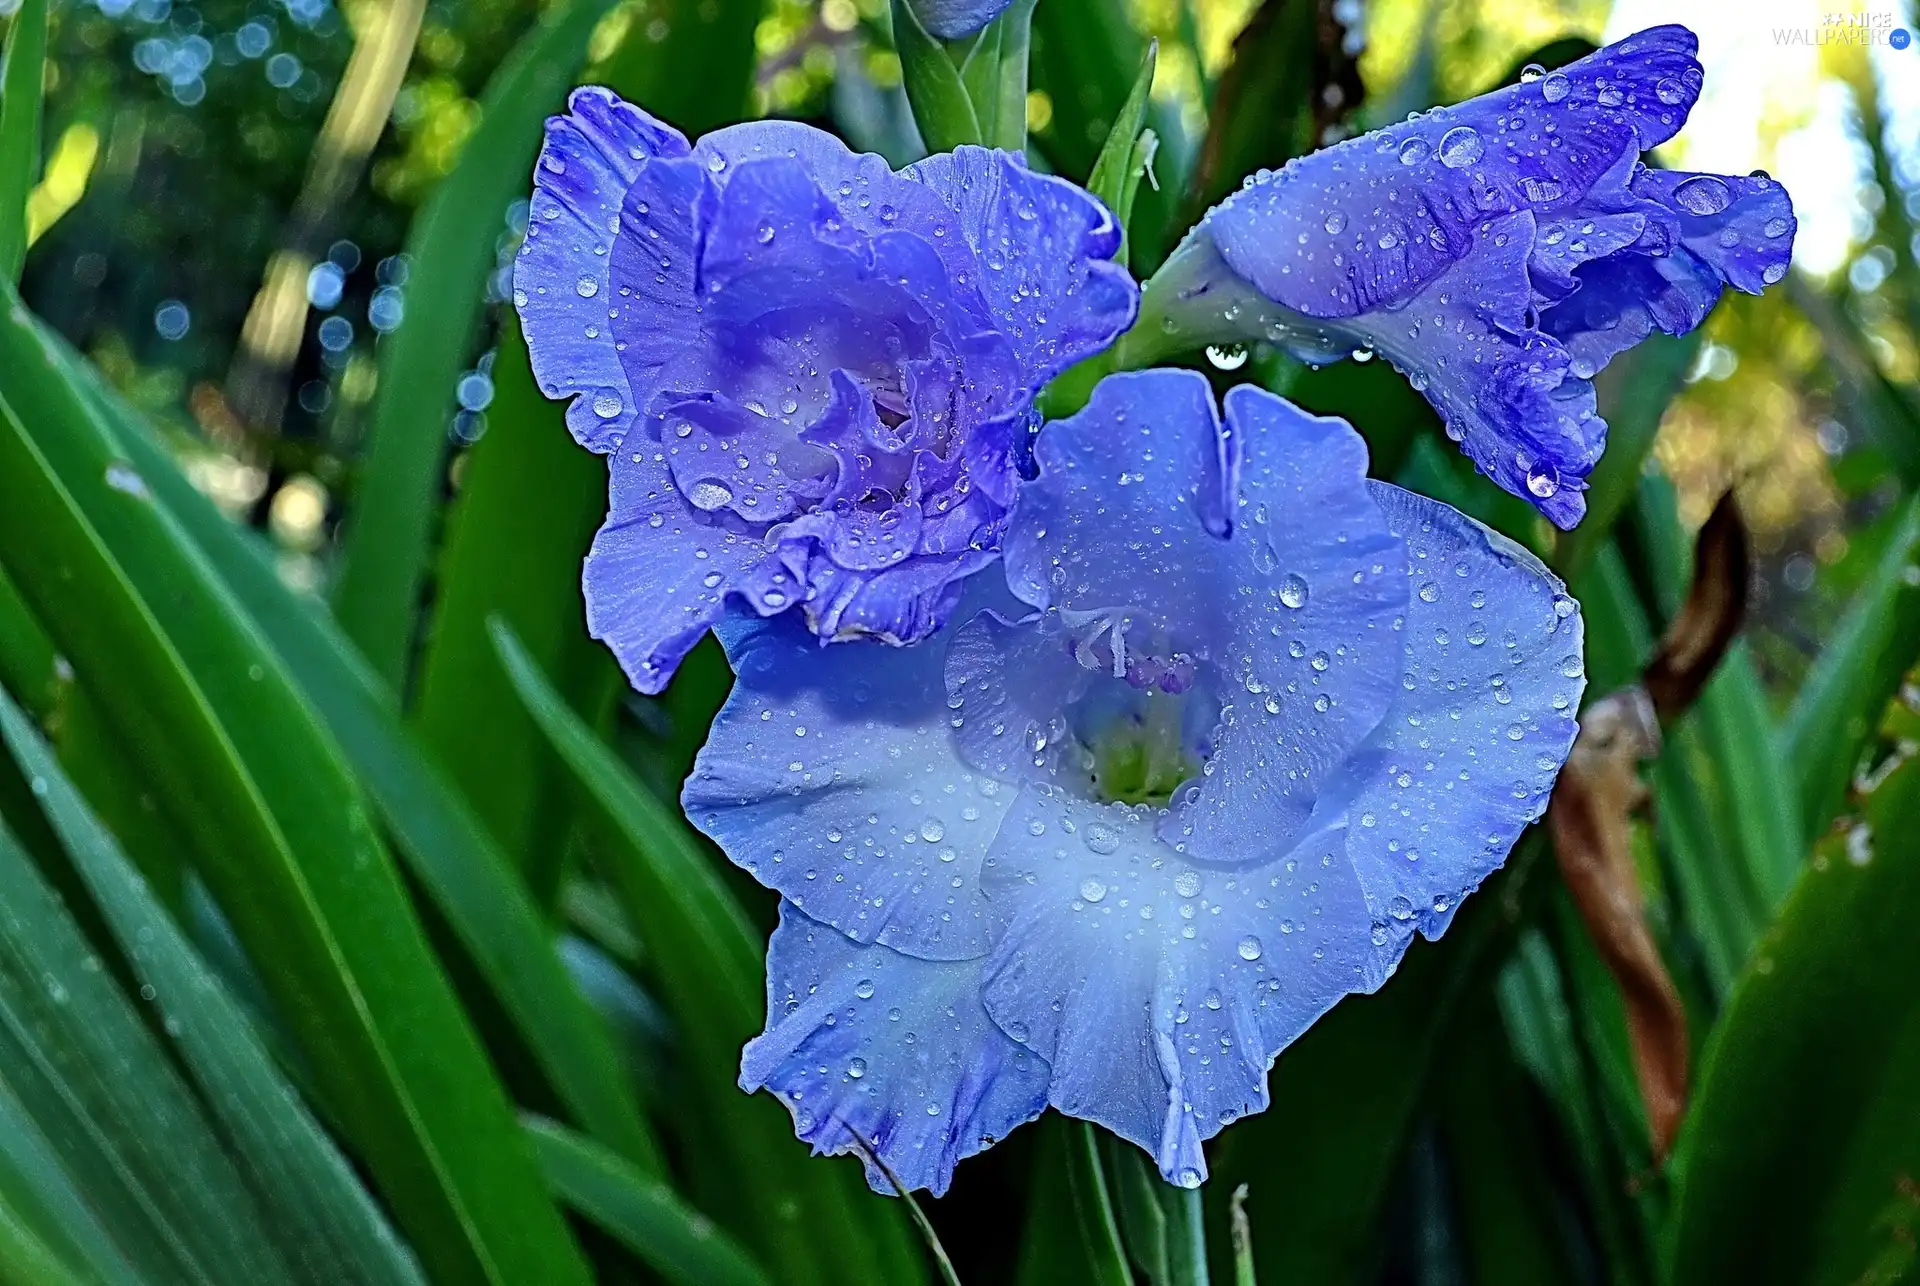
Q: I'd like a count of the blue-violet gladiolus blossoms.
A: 3